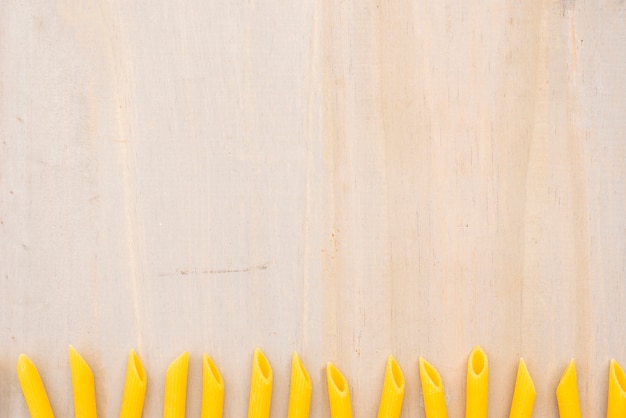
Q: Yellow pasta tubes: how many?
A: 14